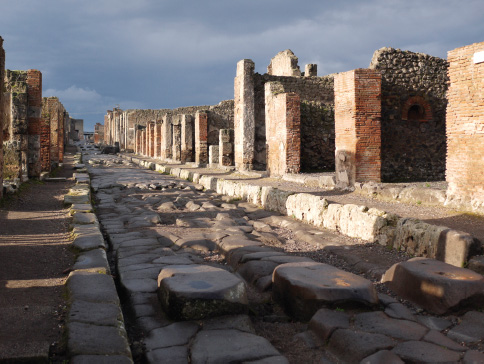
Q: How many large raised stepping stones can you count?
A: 3